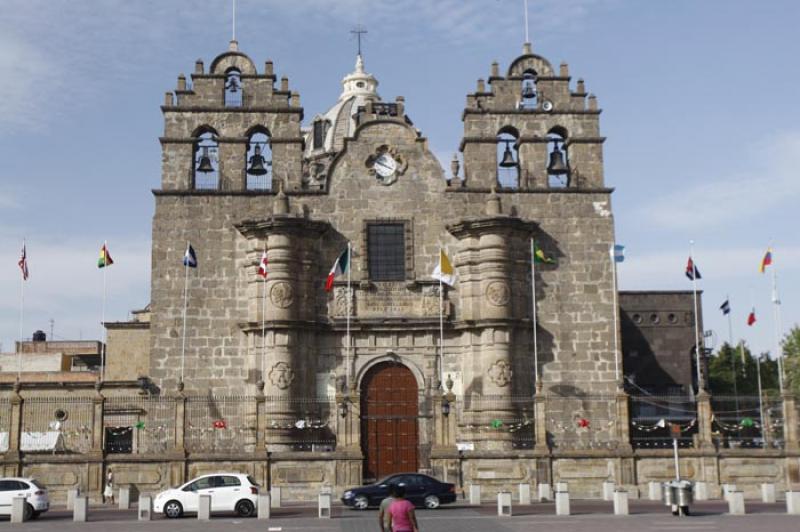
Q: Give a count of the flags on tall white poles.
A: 12